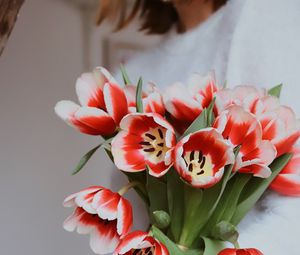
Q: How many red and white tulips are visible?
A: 12